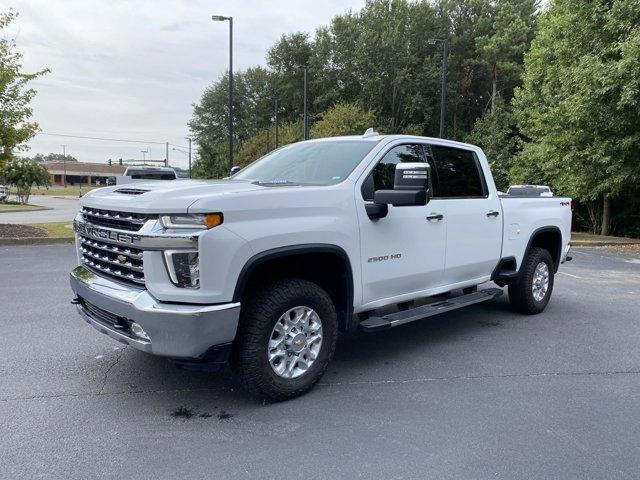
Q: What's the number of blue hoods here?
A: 0